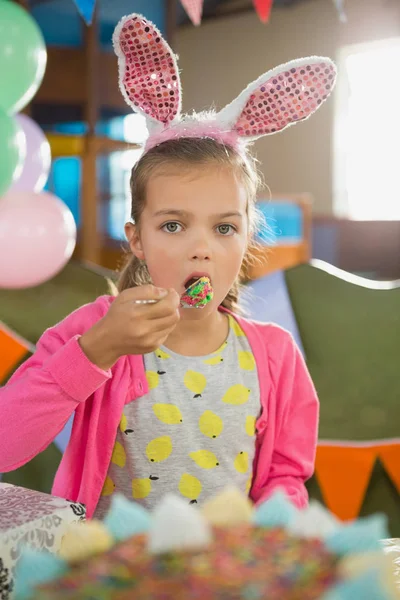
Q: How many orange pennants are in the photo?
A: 3